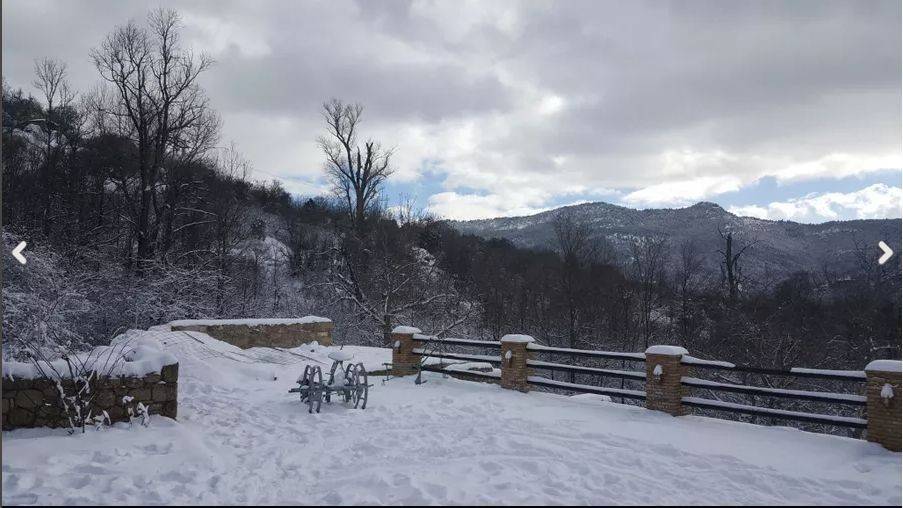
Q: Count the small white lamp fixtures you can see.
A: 4